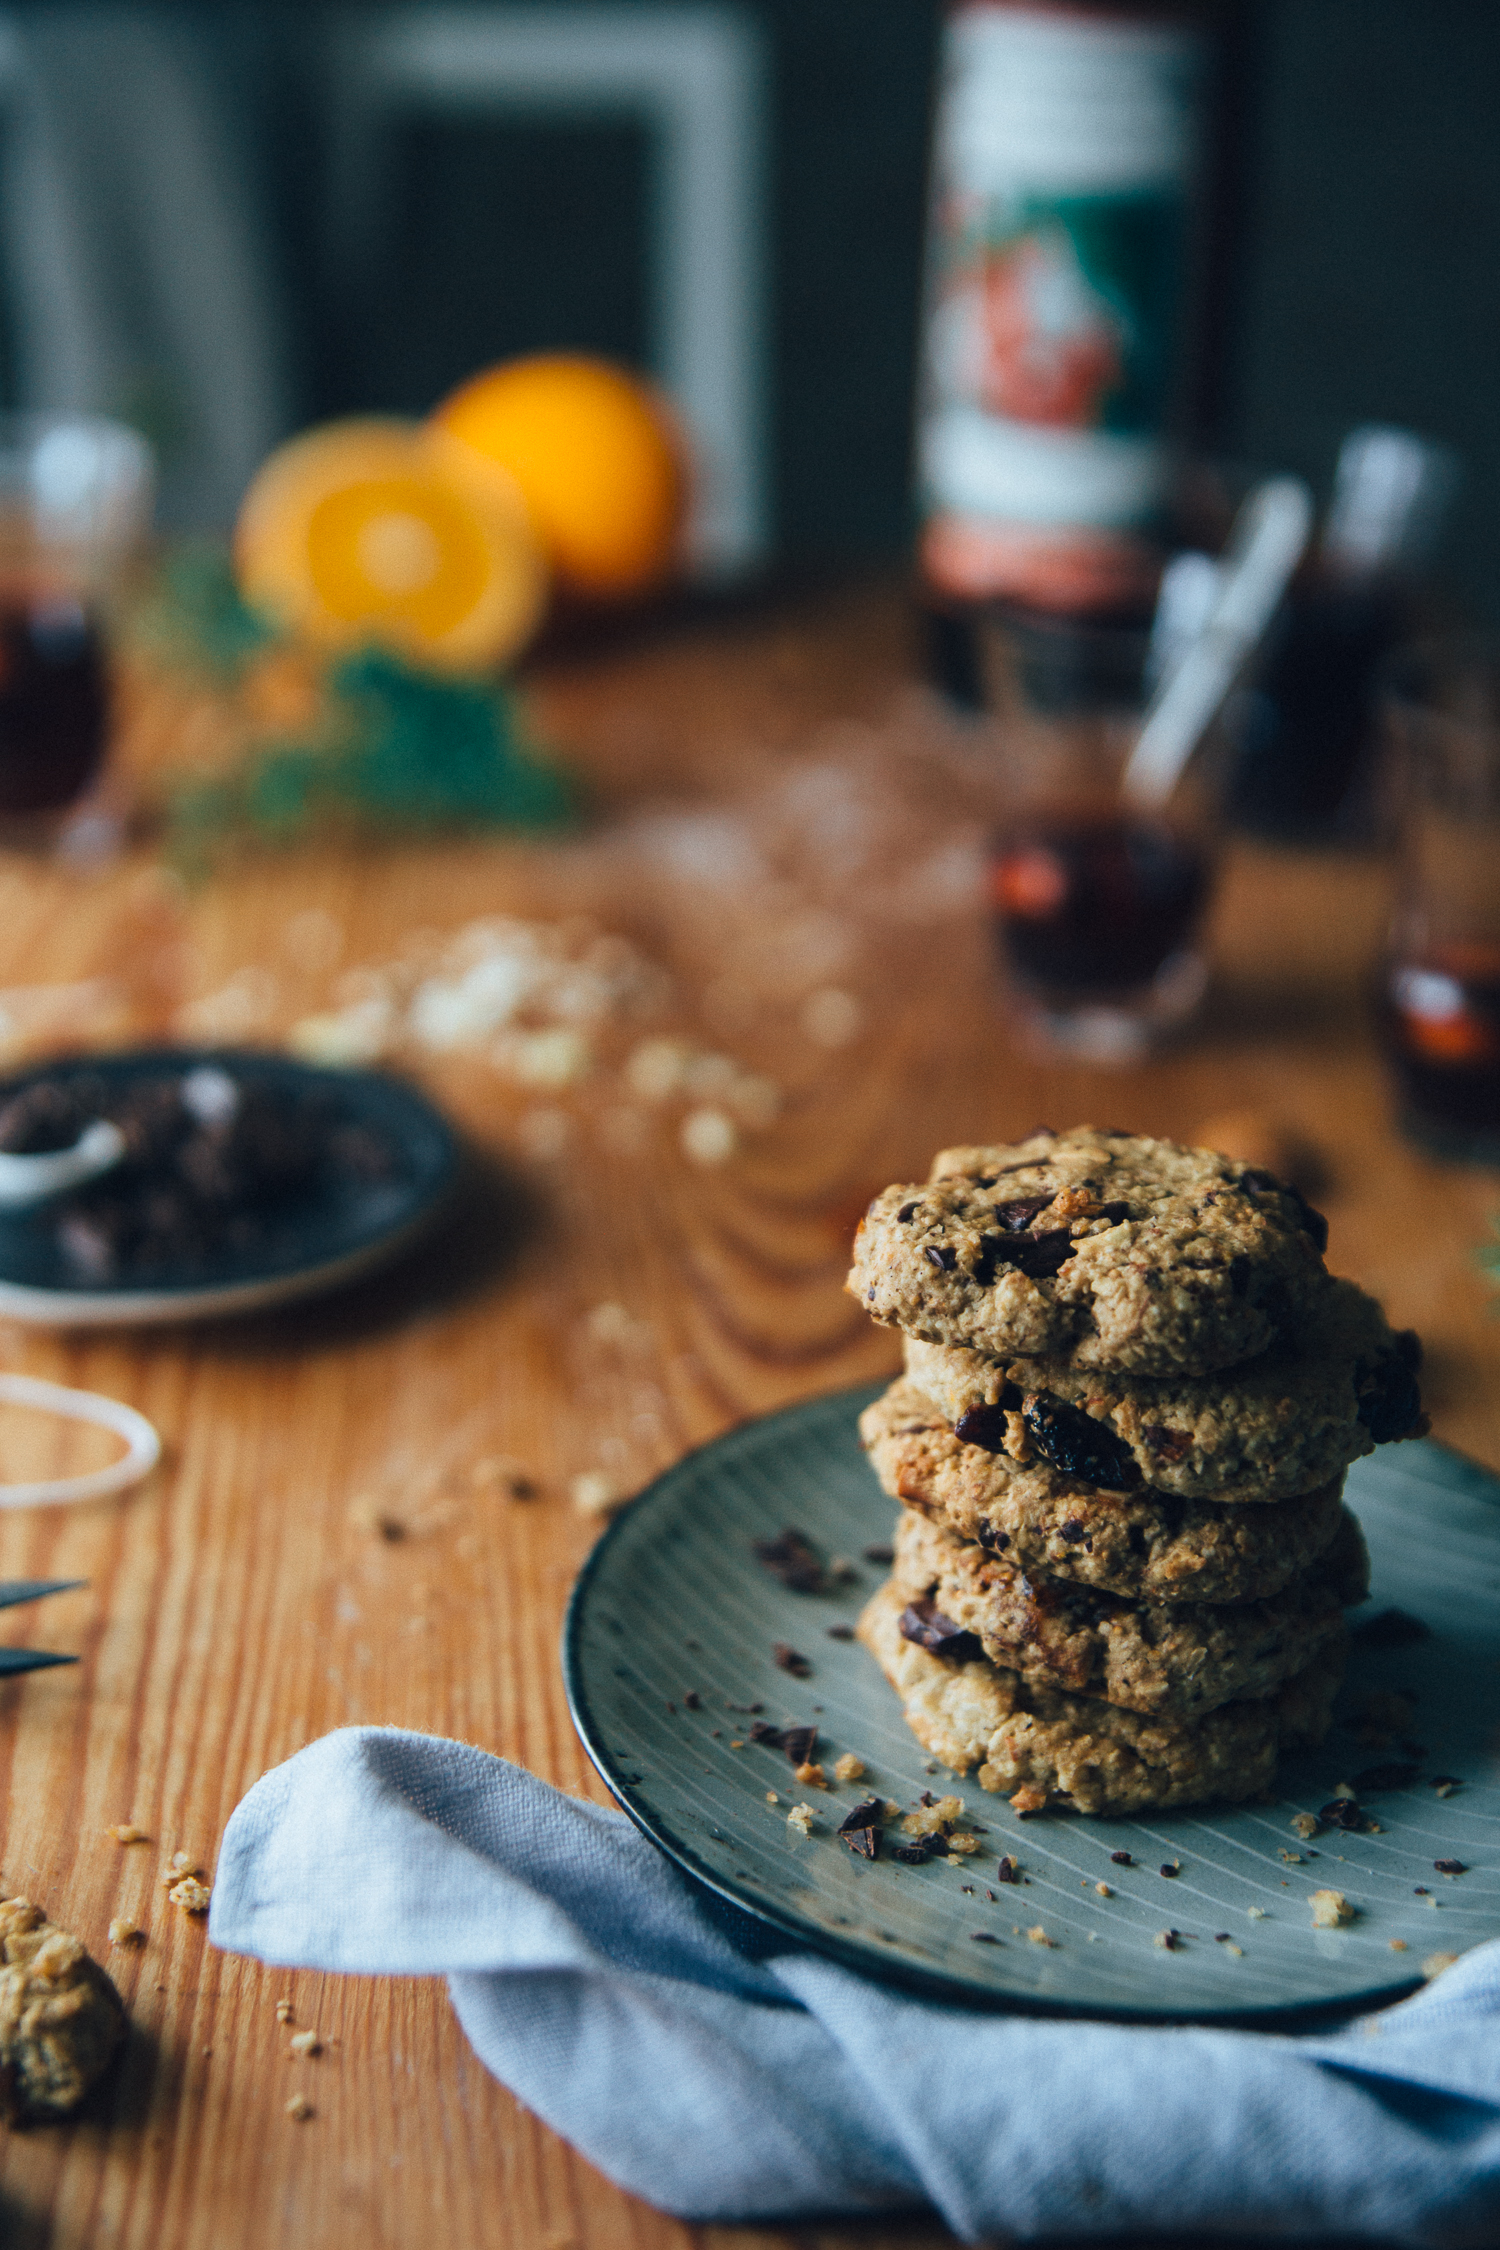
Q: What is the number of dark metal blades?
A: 2